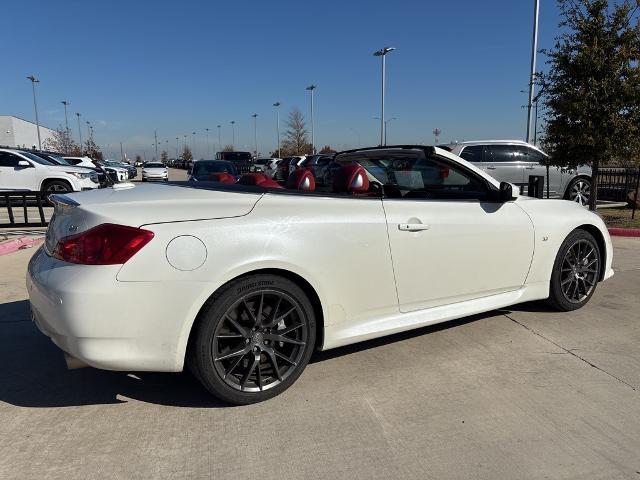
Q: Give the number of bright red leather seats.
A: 4